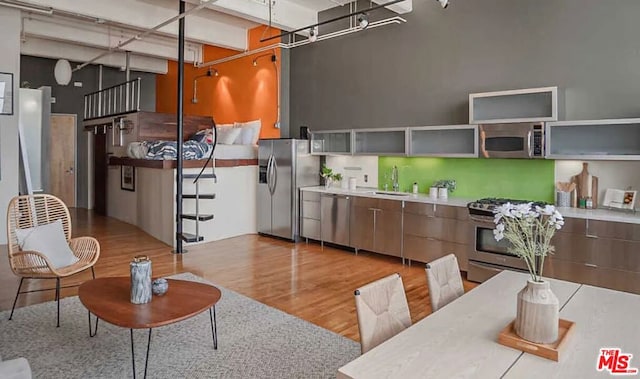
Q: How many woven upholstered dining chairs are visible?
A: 2